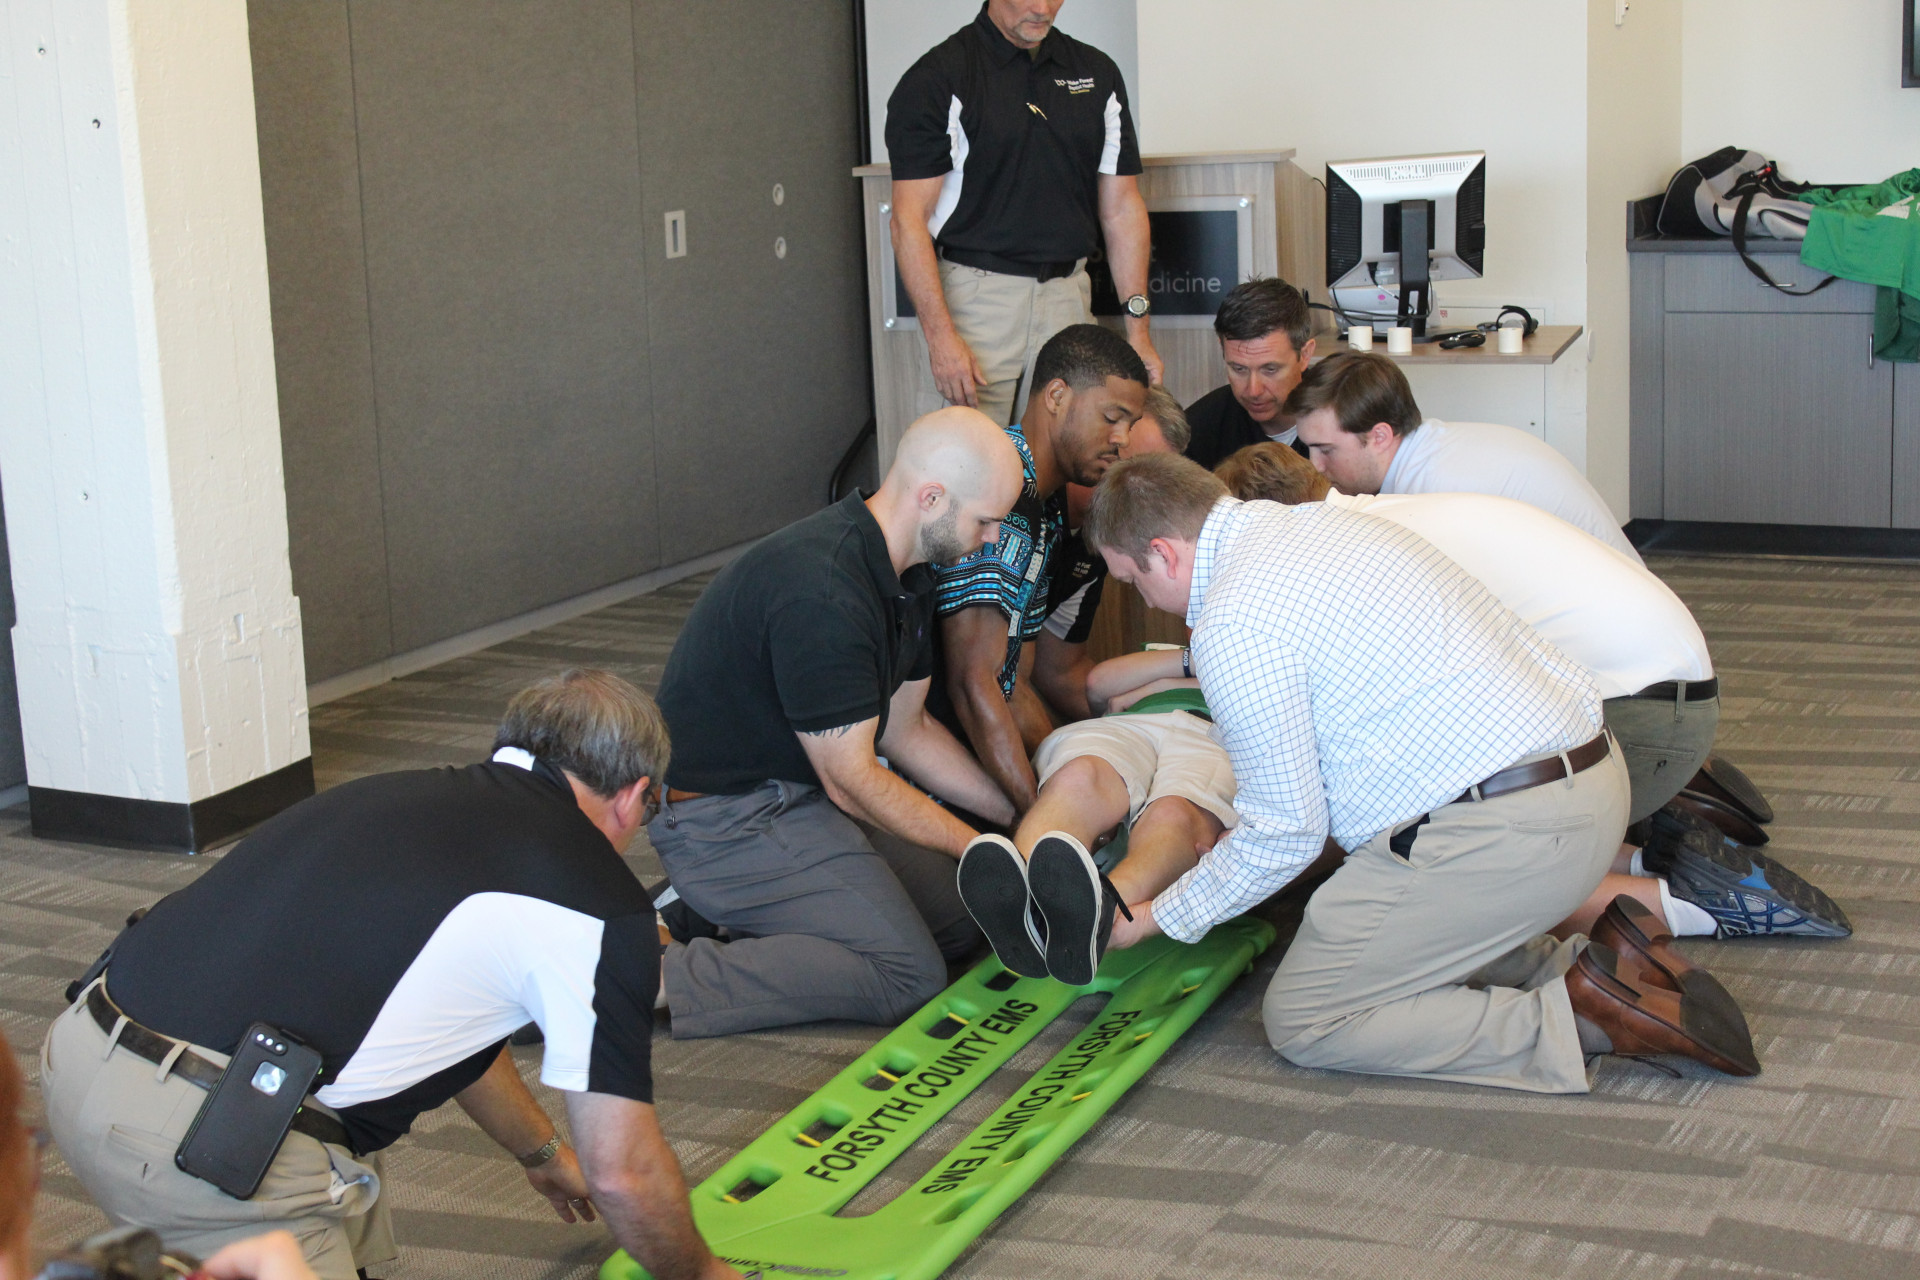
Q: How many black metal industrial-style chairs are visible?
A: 0